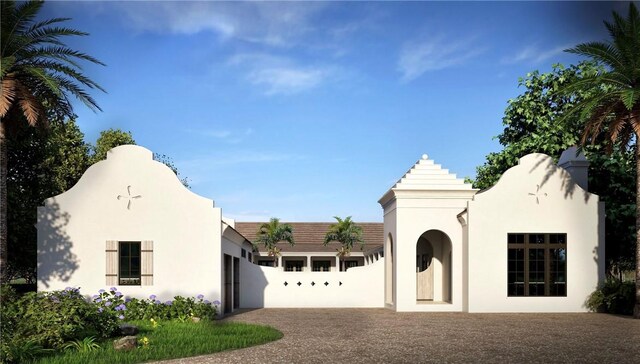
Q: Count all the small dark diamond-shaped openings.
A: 5